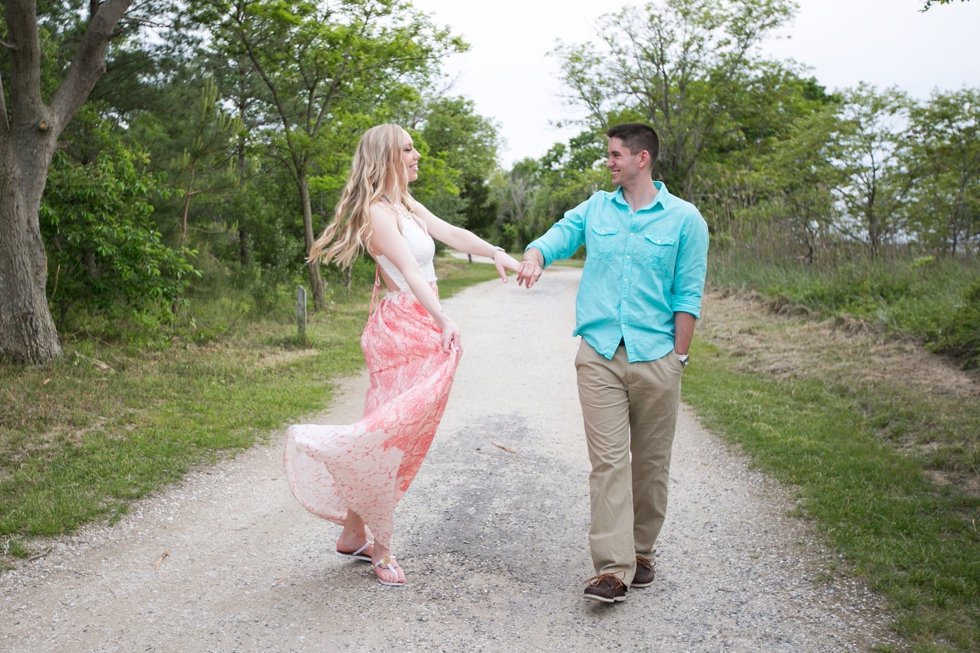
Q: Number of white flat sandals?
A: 2